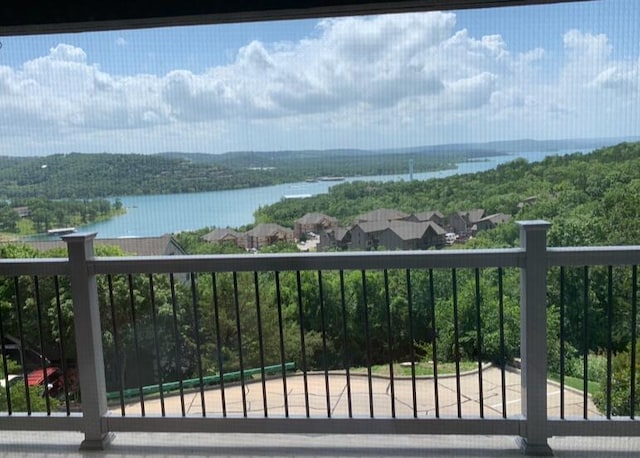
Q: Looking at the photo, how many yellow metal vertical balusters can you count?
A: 0